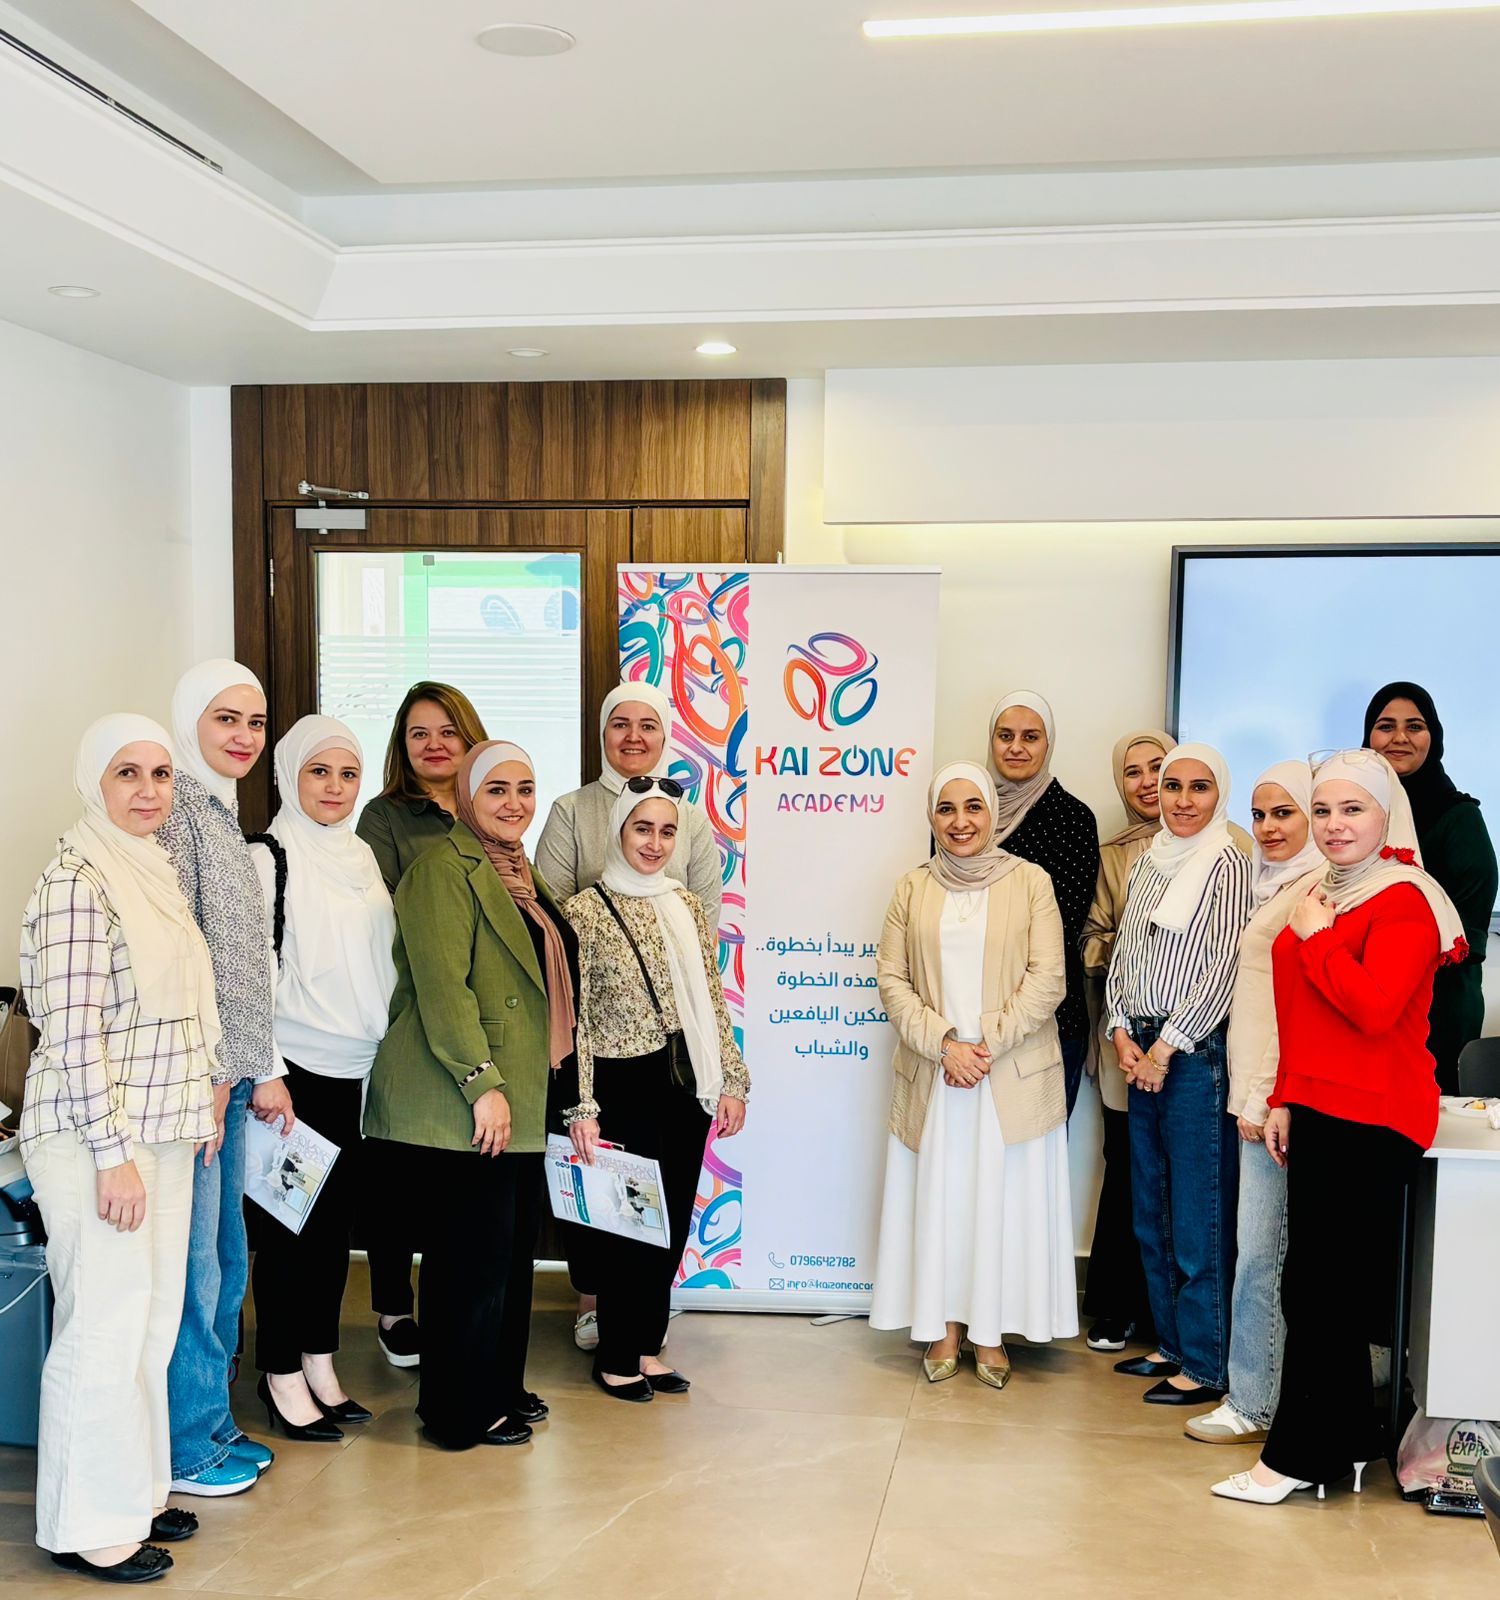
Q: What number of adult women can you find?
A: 14